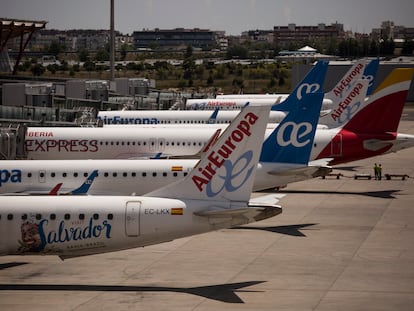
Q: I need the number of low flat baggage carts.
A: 3